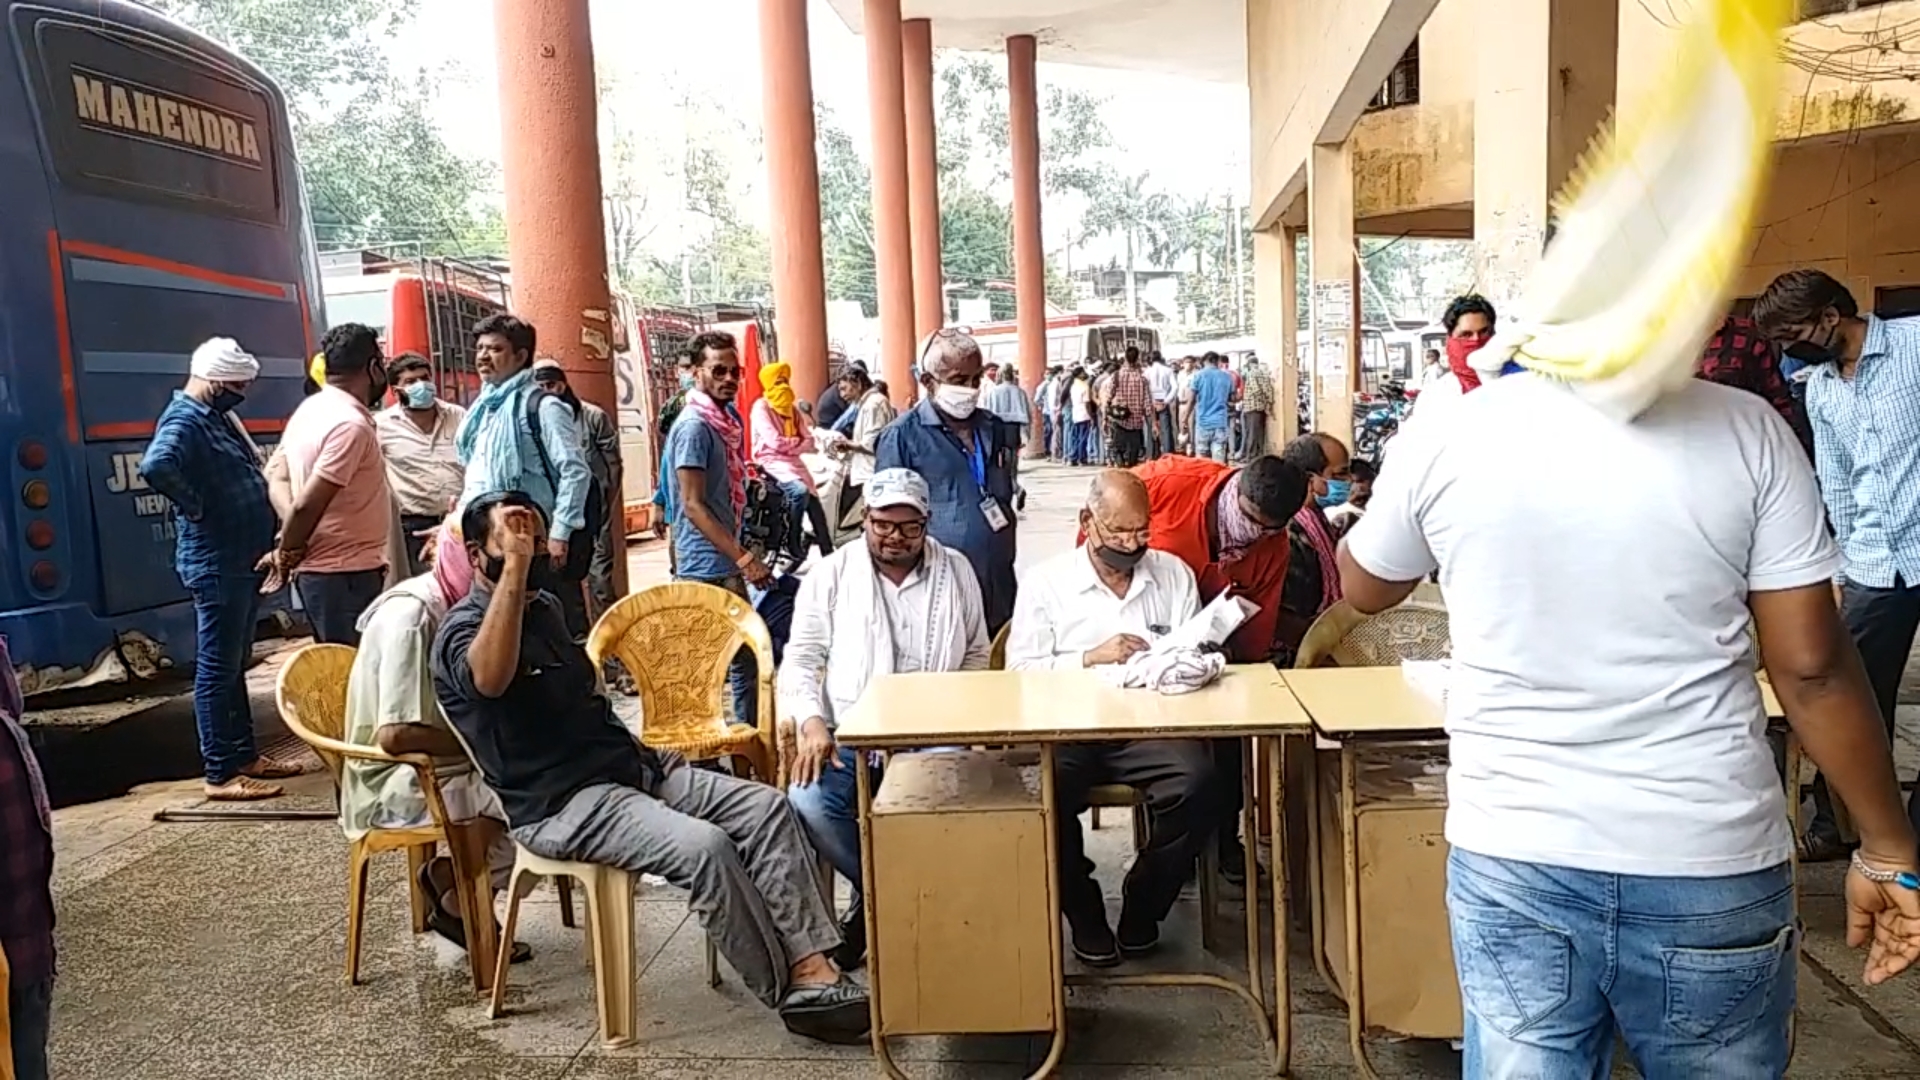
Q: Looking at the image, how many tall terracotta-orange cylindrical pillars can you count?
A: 5